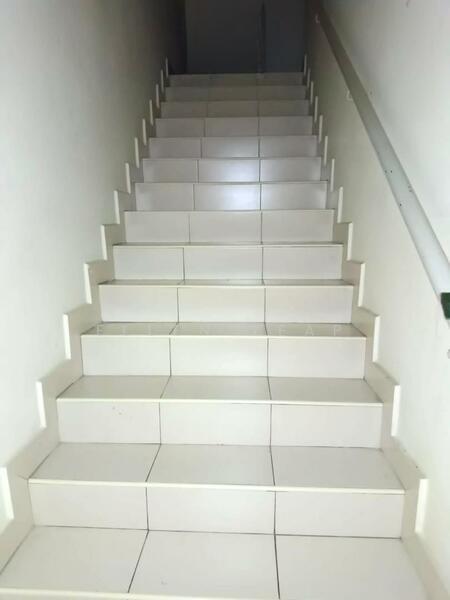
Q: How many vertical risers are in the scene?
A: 13